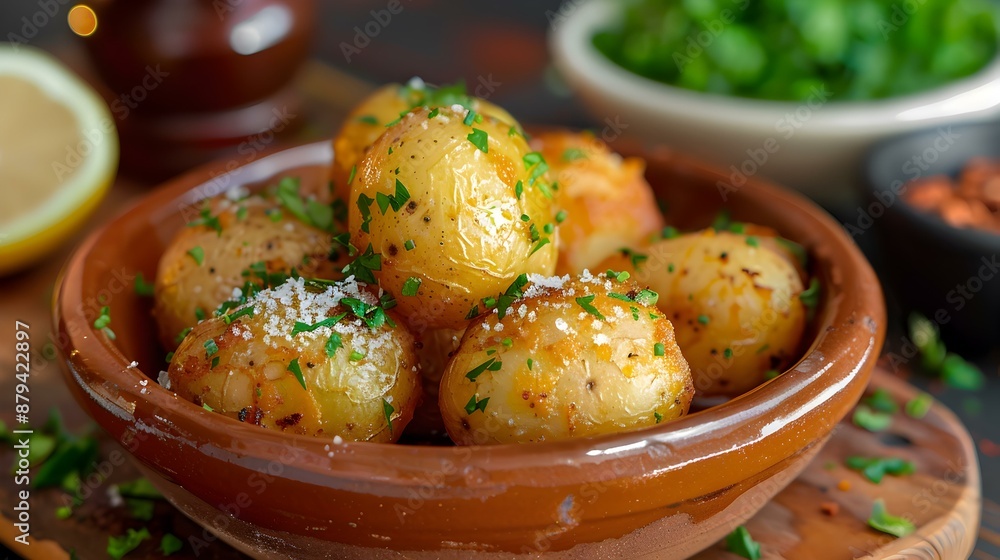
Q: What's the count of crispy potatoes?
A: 7